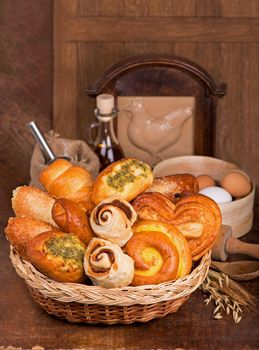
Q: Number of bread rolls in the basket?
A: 11